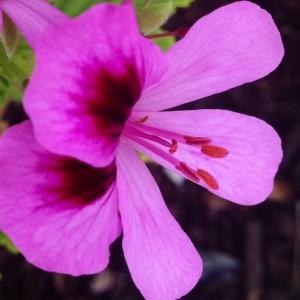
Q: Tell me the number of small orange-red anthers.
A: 6